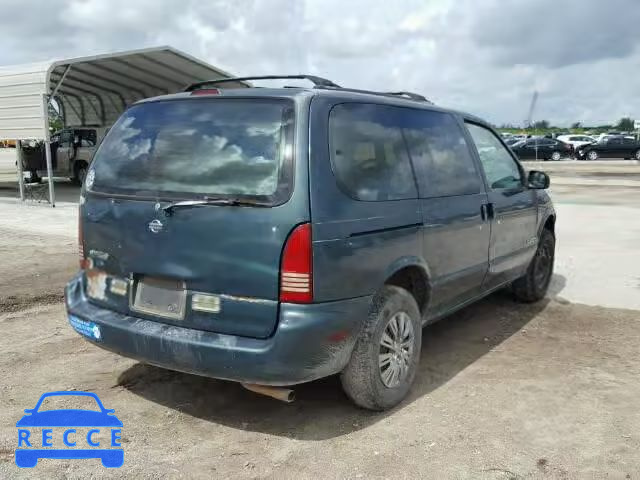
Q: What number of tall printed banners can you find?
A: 0